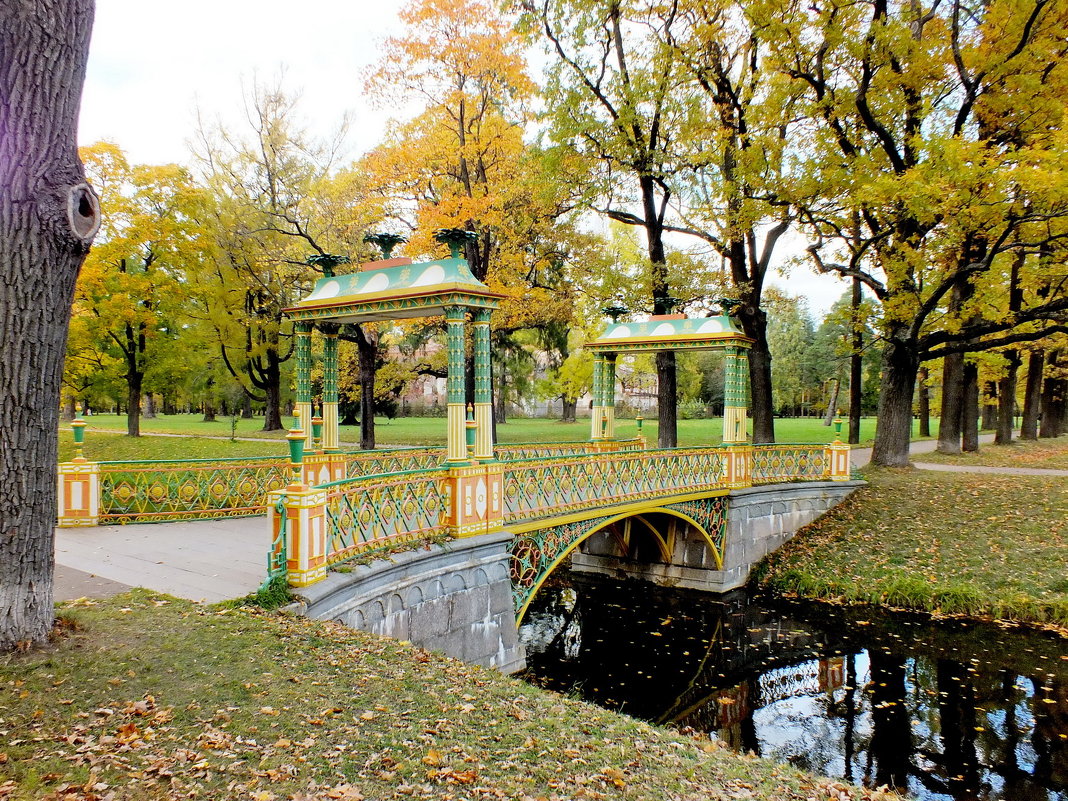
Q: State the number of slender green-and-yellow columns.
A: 8